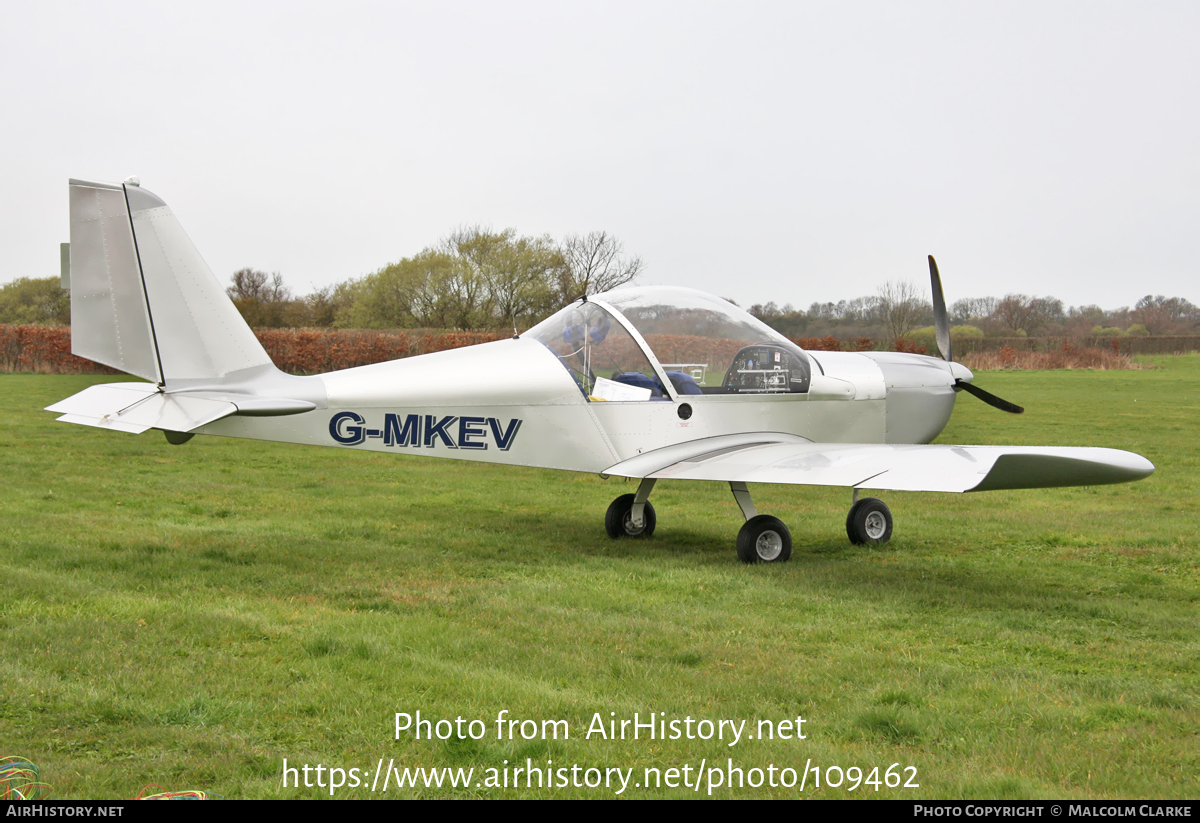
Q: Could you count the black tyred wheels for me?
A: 3